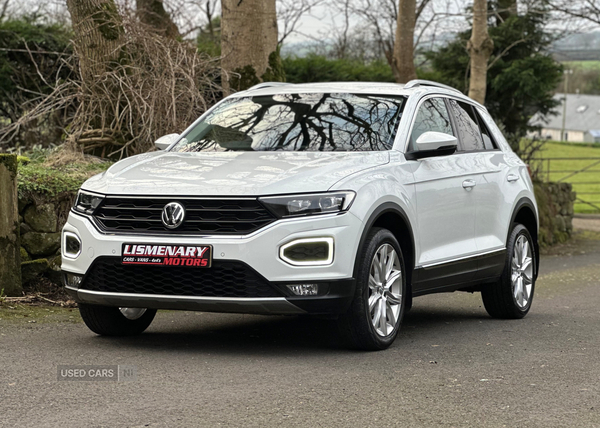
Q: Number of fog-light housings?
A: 2